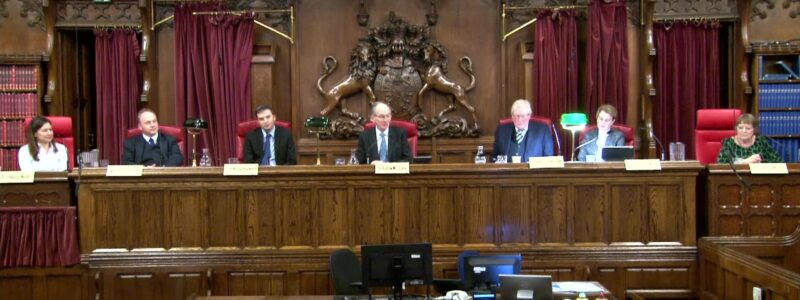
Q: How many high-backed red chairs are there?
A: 7